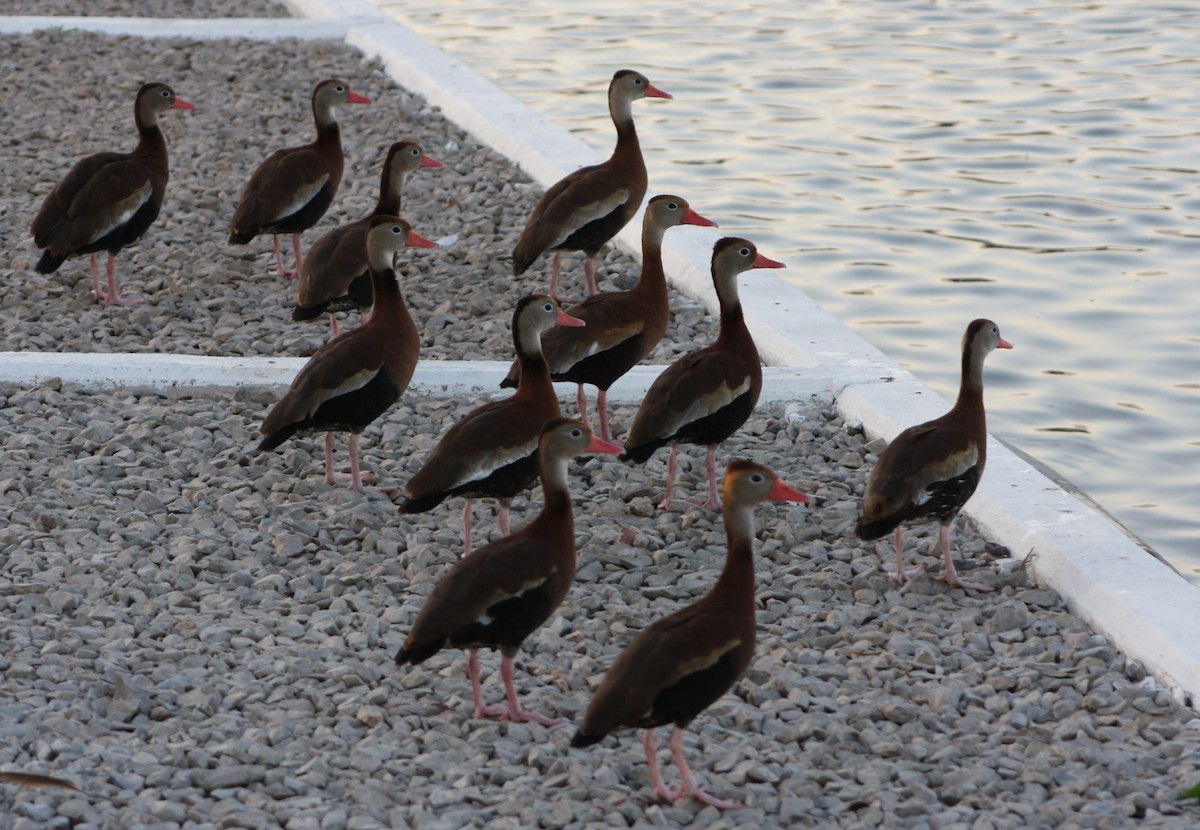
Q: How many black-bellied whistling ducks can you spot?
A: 11